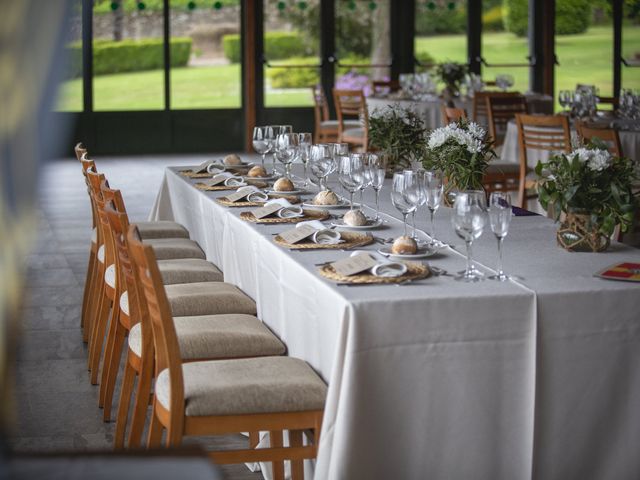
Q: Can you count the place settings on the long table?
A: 6